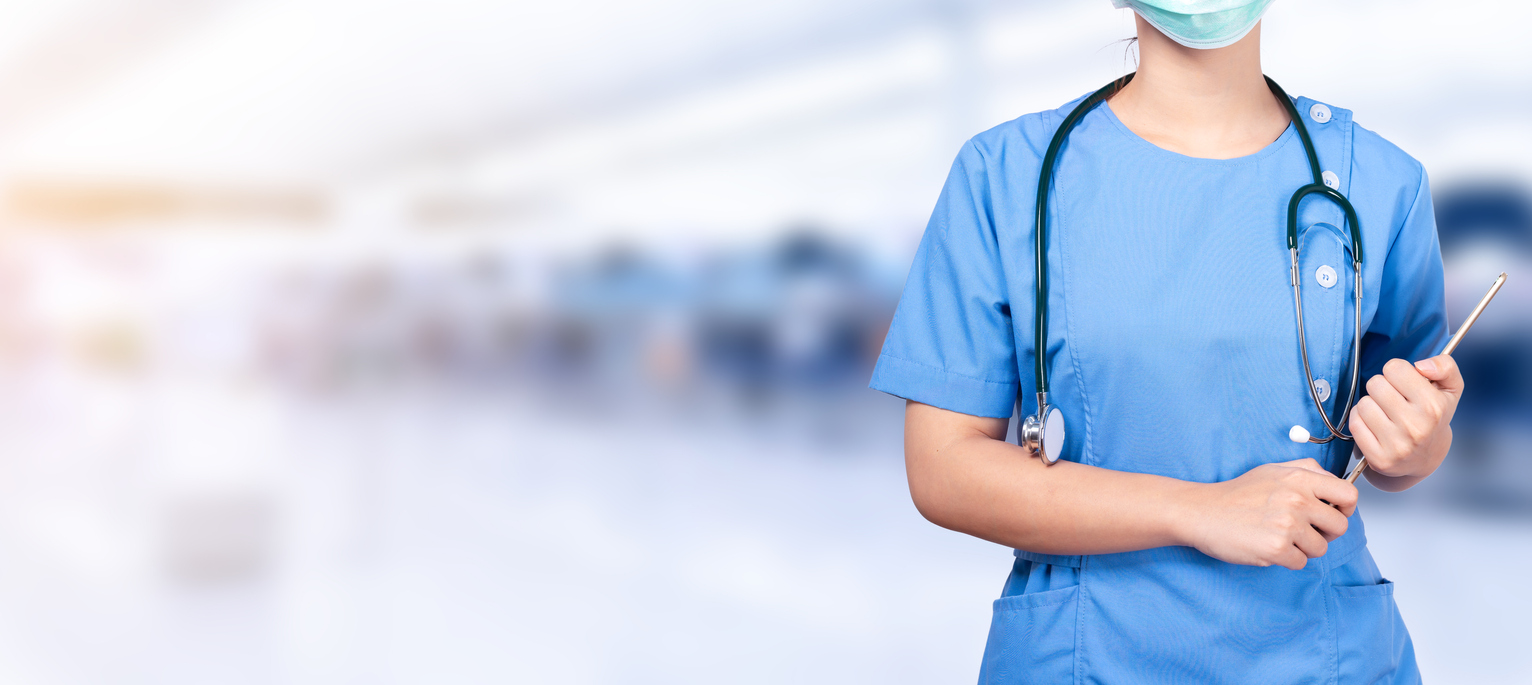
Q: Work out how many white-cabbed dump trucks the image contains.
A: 0